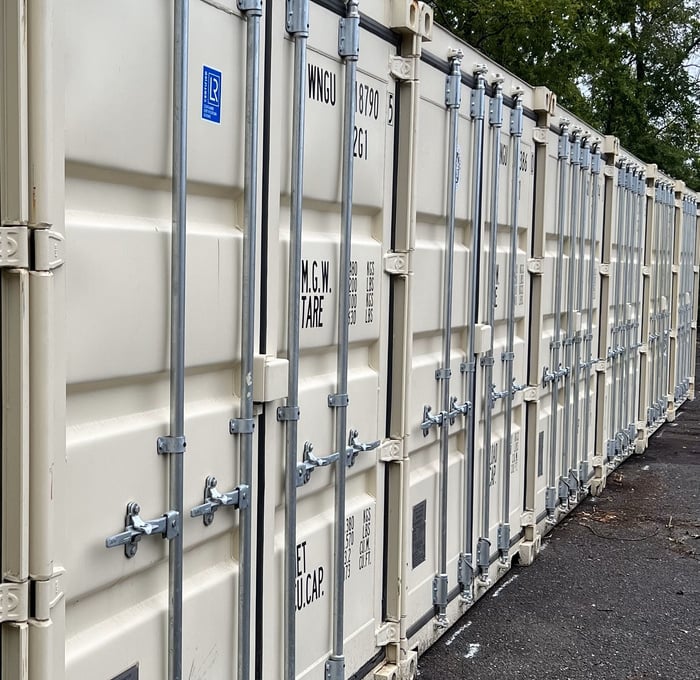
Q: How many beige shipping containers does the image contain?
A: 6